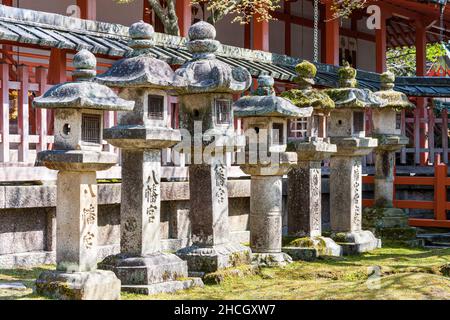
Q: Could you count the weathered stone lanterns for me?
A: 7